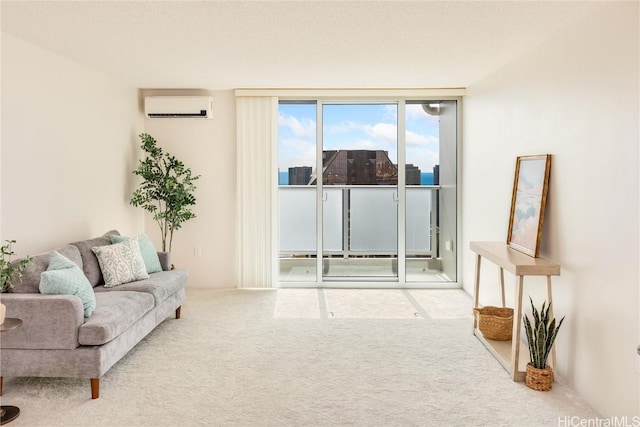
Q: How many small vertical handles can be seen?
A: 2